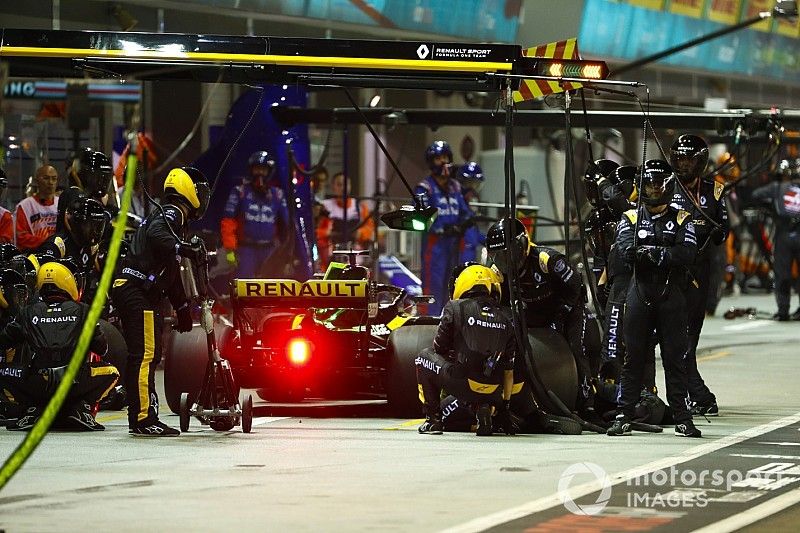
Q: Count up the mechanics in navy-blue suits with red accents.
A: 3